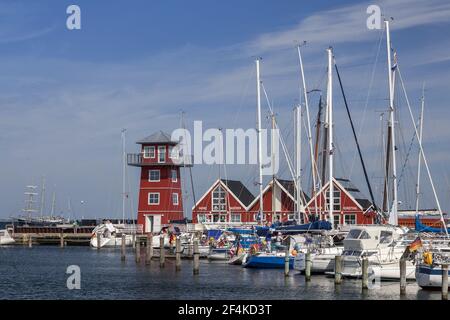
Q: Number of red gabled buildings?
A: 3